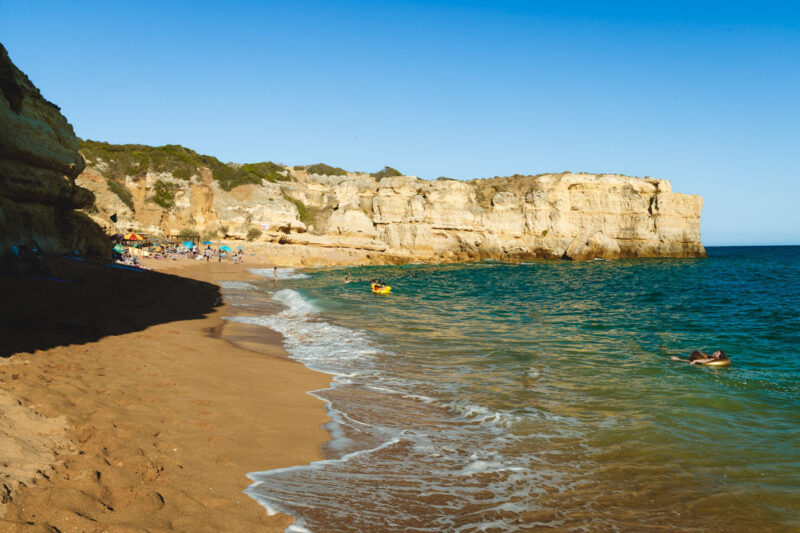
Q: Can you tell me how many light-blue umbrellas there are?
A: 4